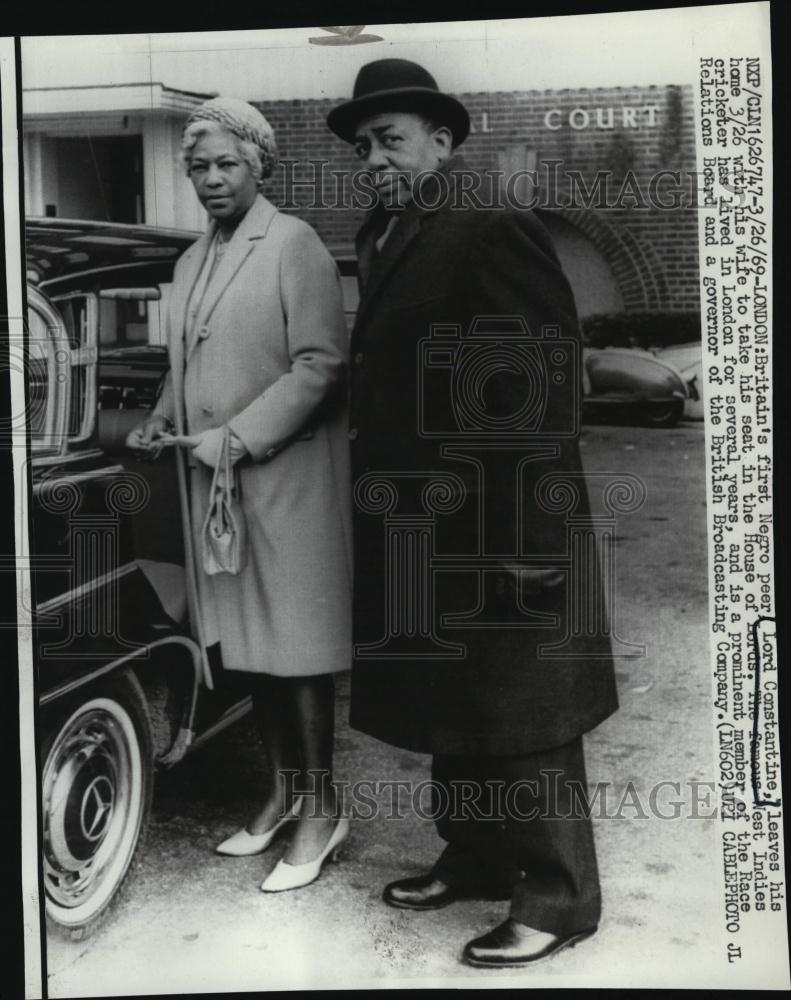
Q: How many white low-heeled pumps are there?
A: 2